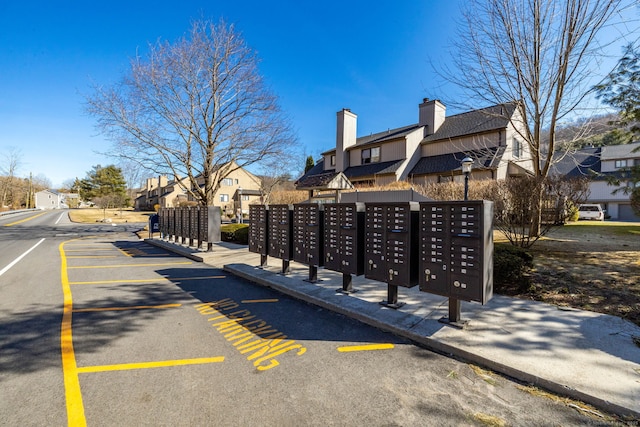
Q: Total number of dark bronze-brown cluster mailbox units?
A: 13